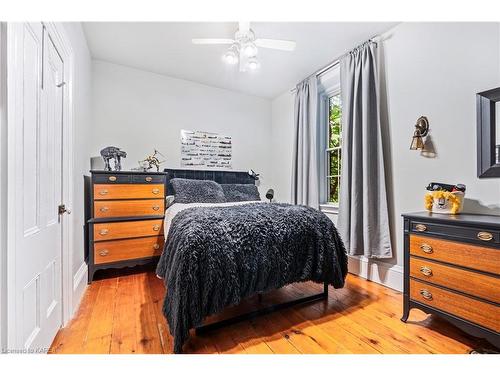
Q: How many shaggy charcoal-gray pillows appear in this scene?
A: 2